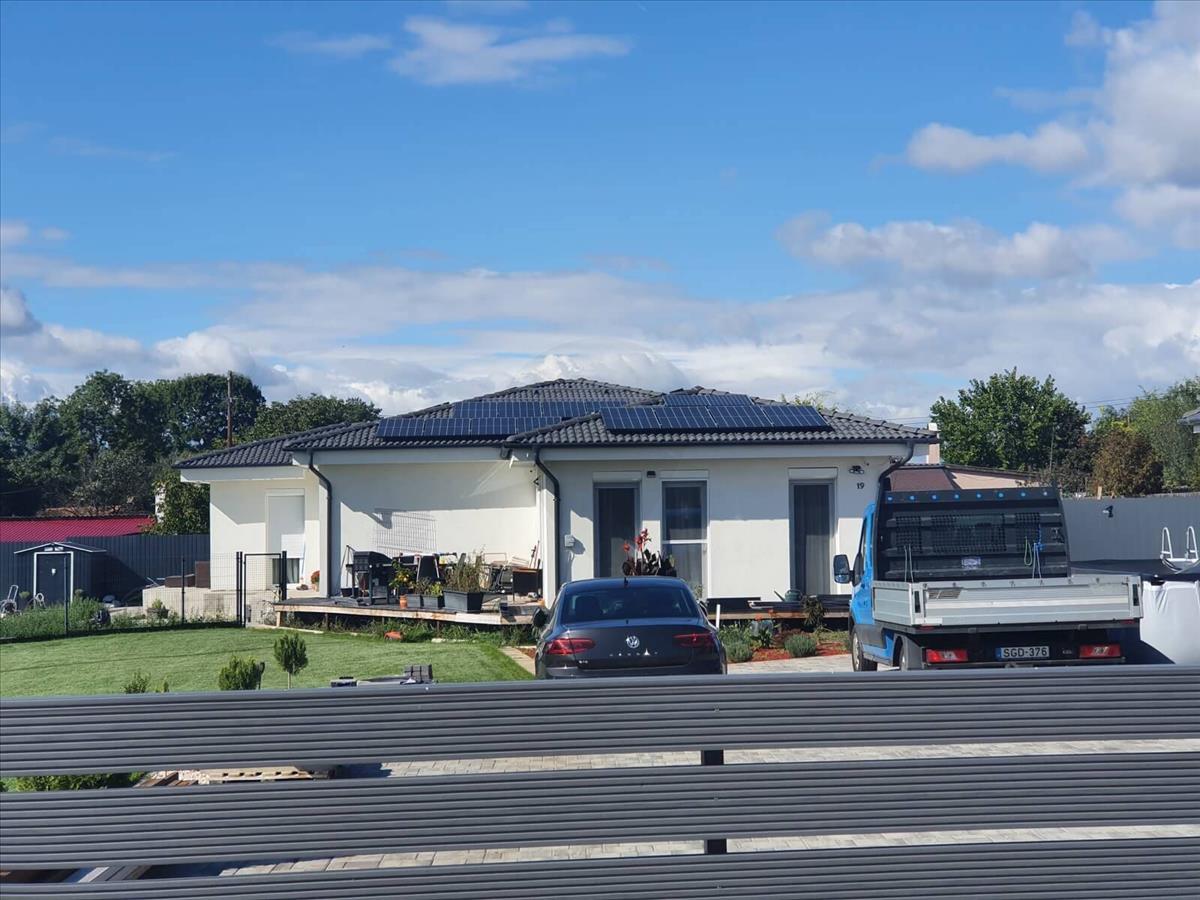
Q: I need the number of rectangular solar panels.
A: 14